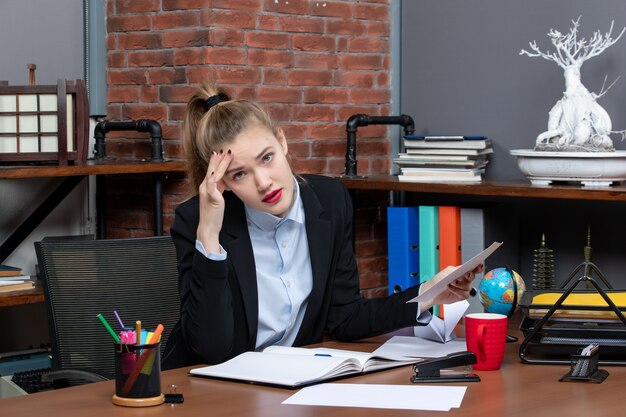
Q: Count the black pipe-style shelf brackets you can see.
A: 2